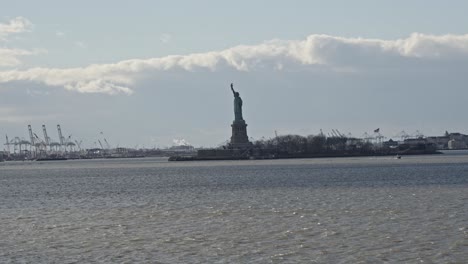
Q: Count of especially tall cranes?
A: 3